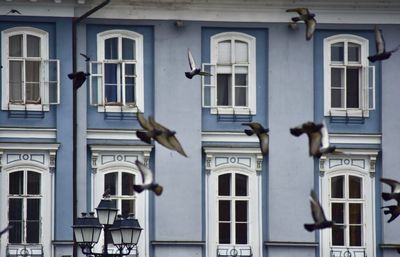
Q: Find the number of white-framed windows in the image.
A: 8